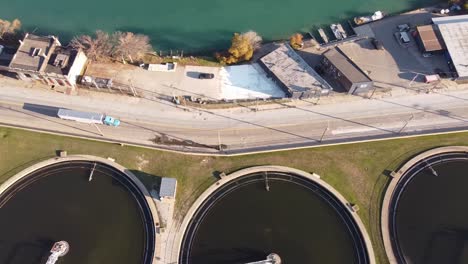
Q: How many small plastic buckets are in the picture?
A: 0